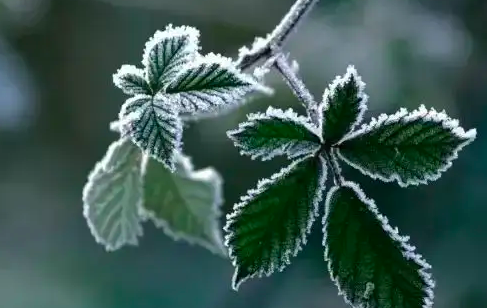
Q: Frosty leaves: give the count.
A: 11